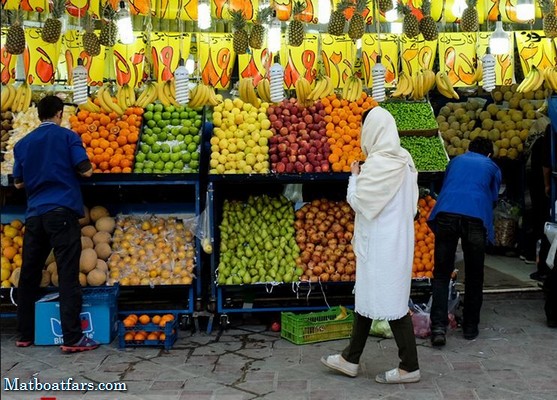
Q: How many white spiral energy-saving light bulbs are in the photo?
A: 5